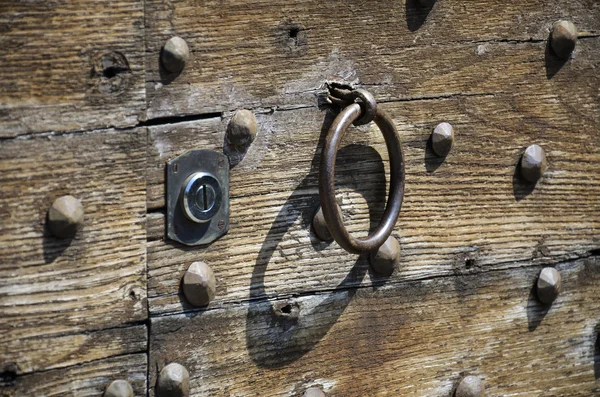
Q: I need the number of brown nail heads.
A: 14